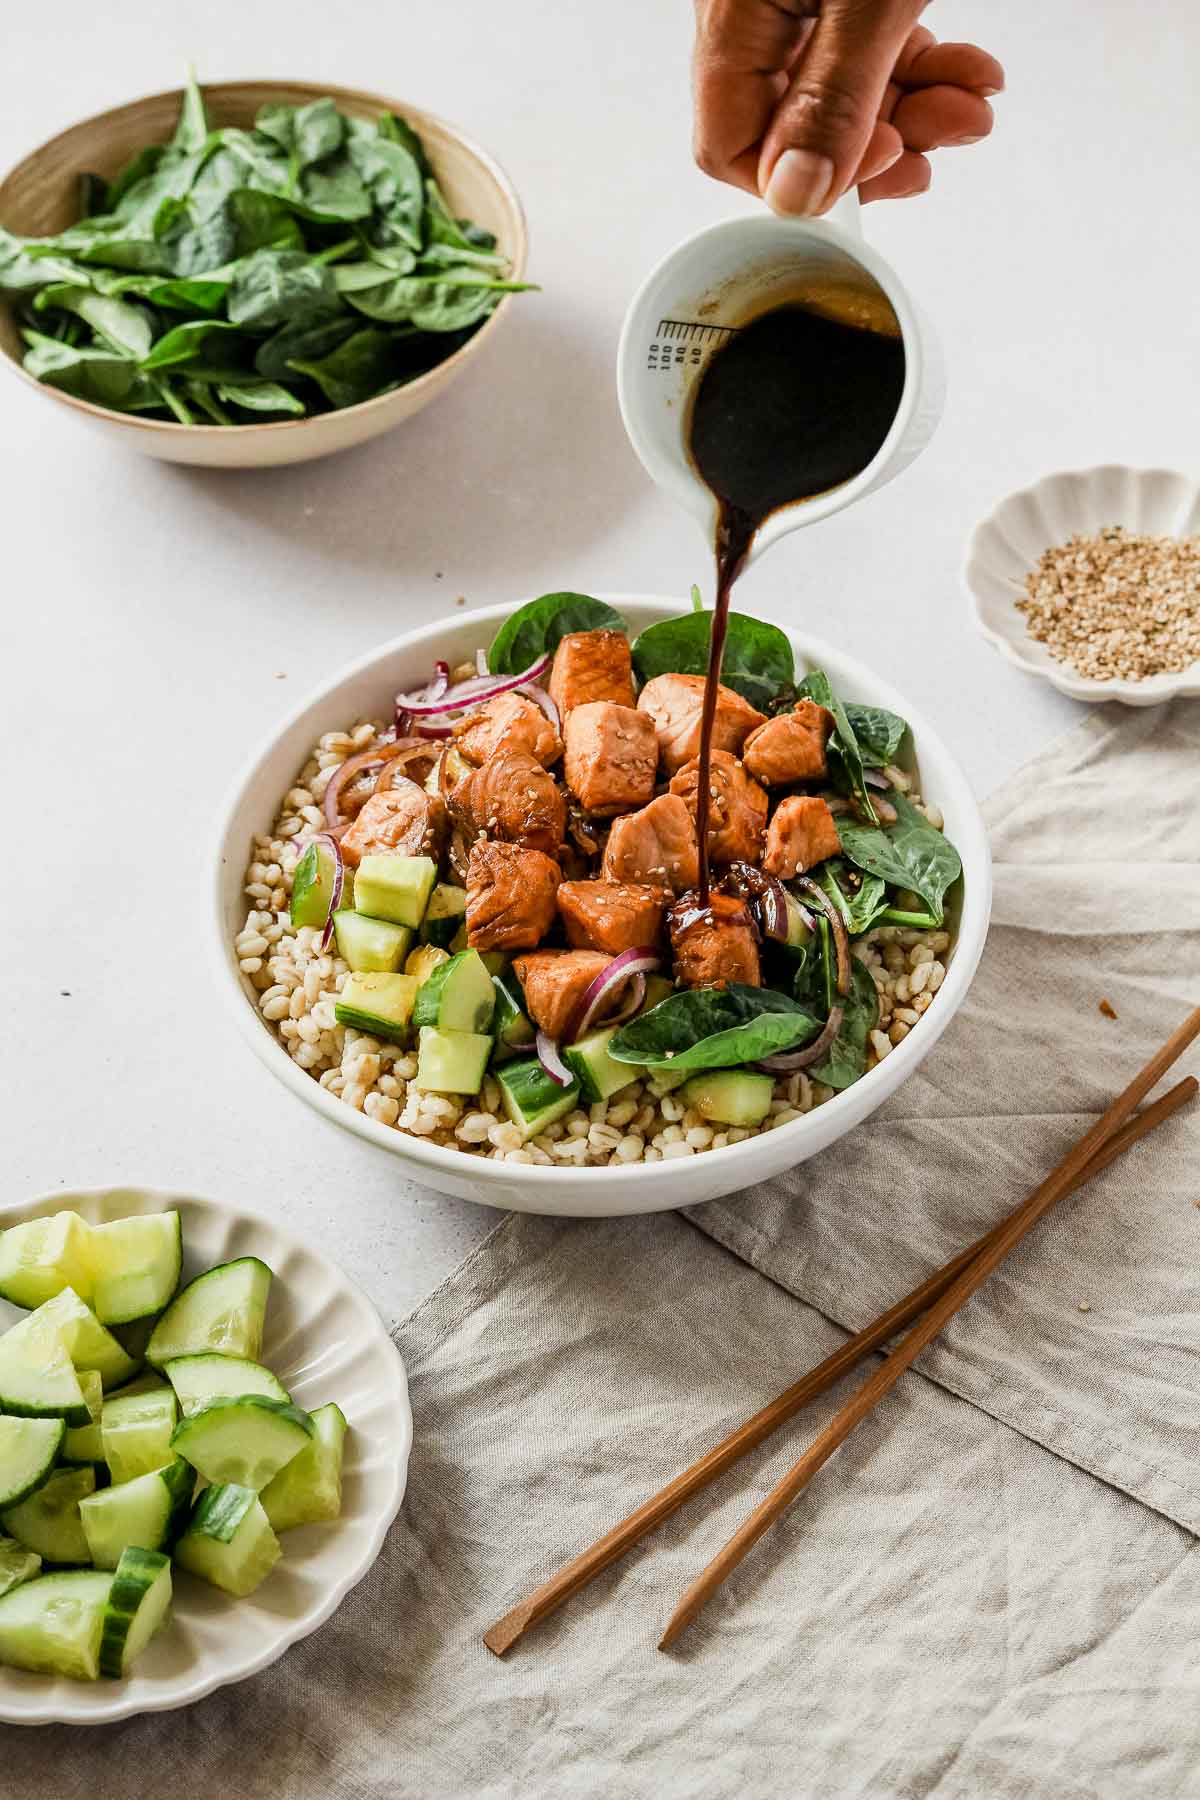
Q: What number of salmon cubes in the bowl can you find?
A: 14